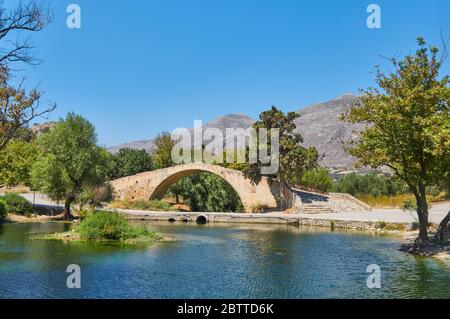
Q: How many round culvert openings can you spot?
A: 1